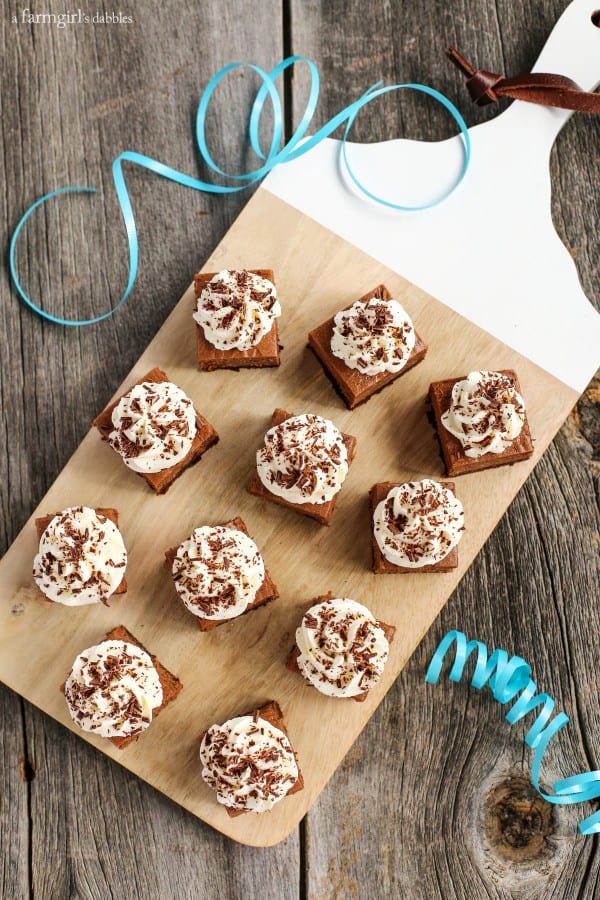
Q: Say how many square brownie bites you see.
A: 11